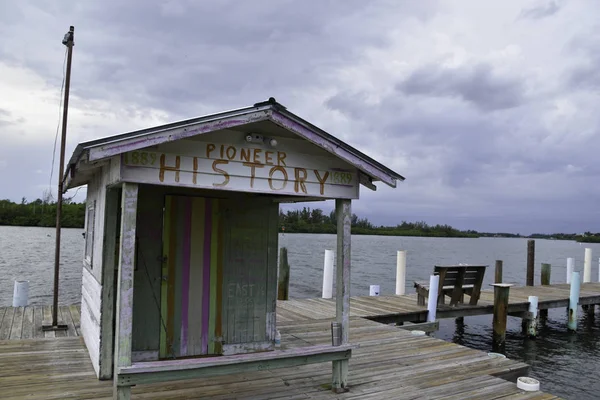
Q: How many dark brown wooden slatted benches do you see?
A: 1